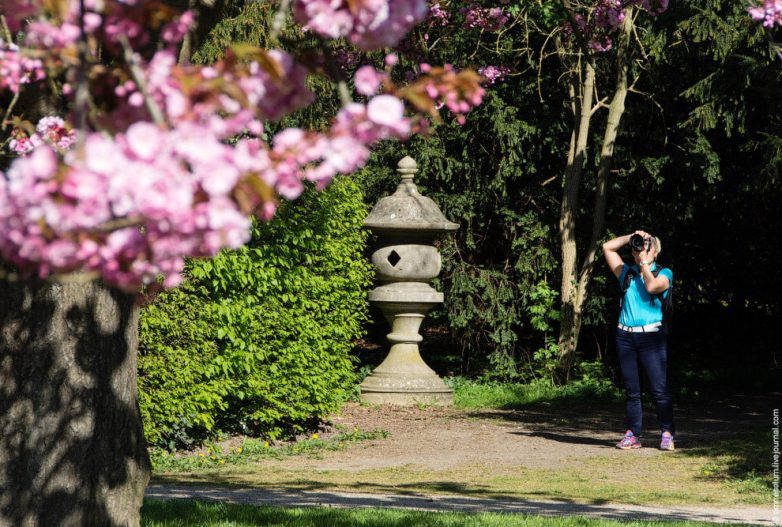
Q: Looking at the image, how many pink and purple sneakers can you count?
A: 2